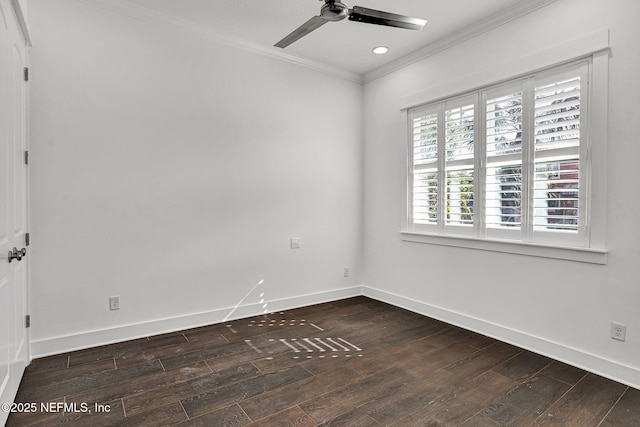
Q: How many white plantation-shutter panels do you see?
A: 4